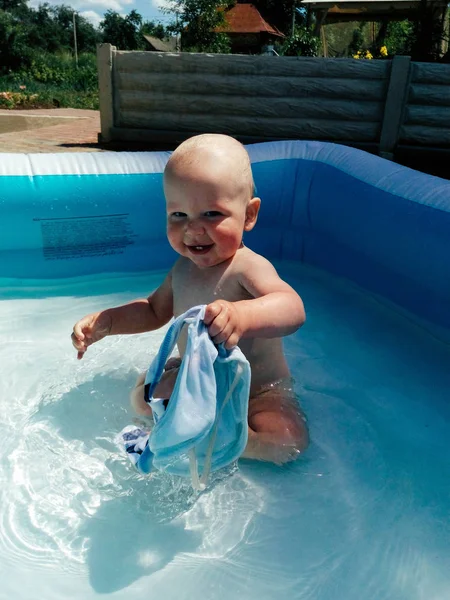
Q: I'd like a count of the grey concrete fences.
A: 1